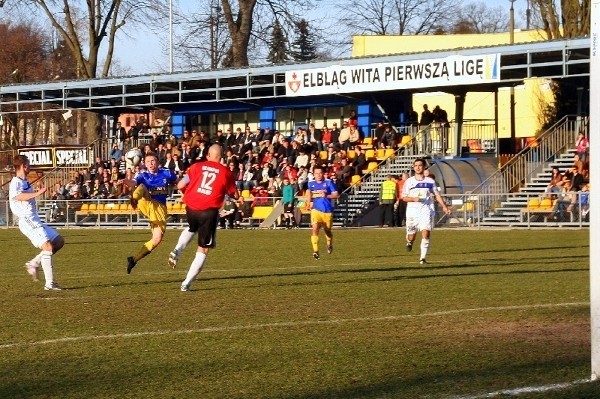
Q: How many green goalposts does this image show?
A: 0